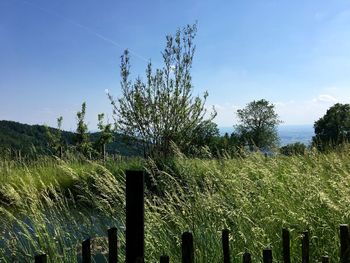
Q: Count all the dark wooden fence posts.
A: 13